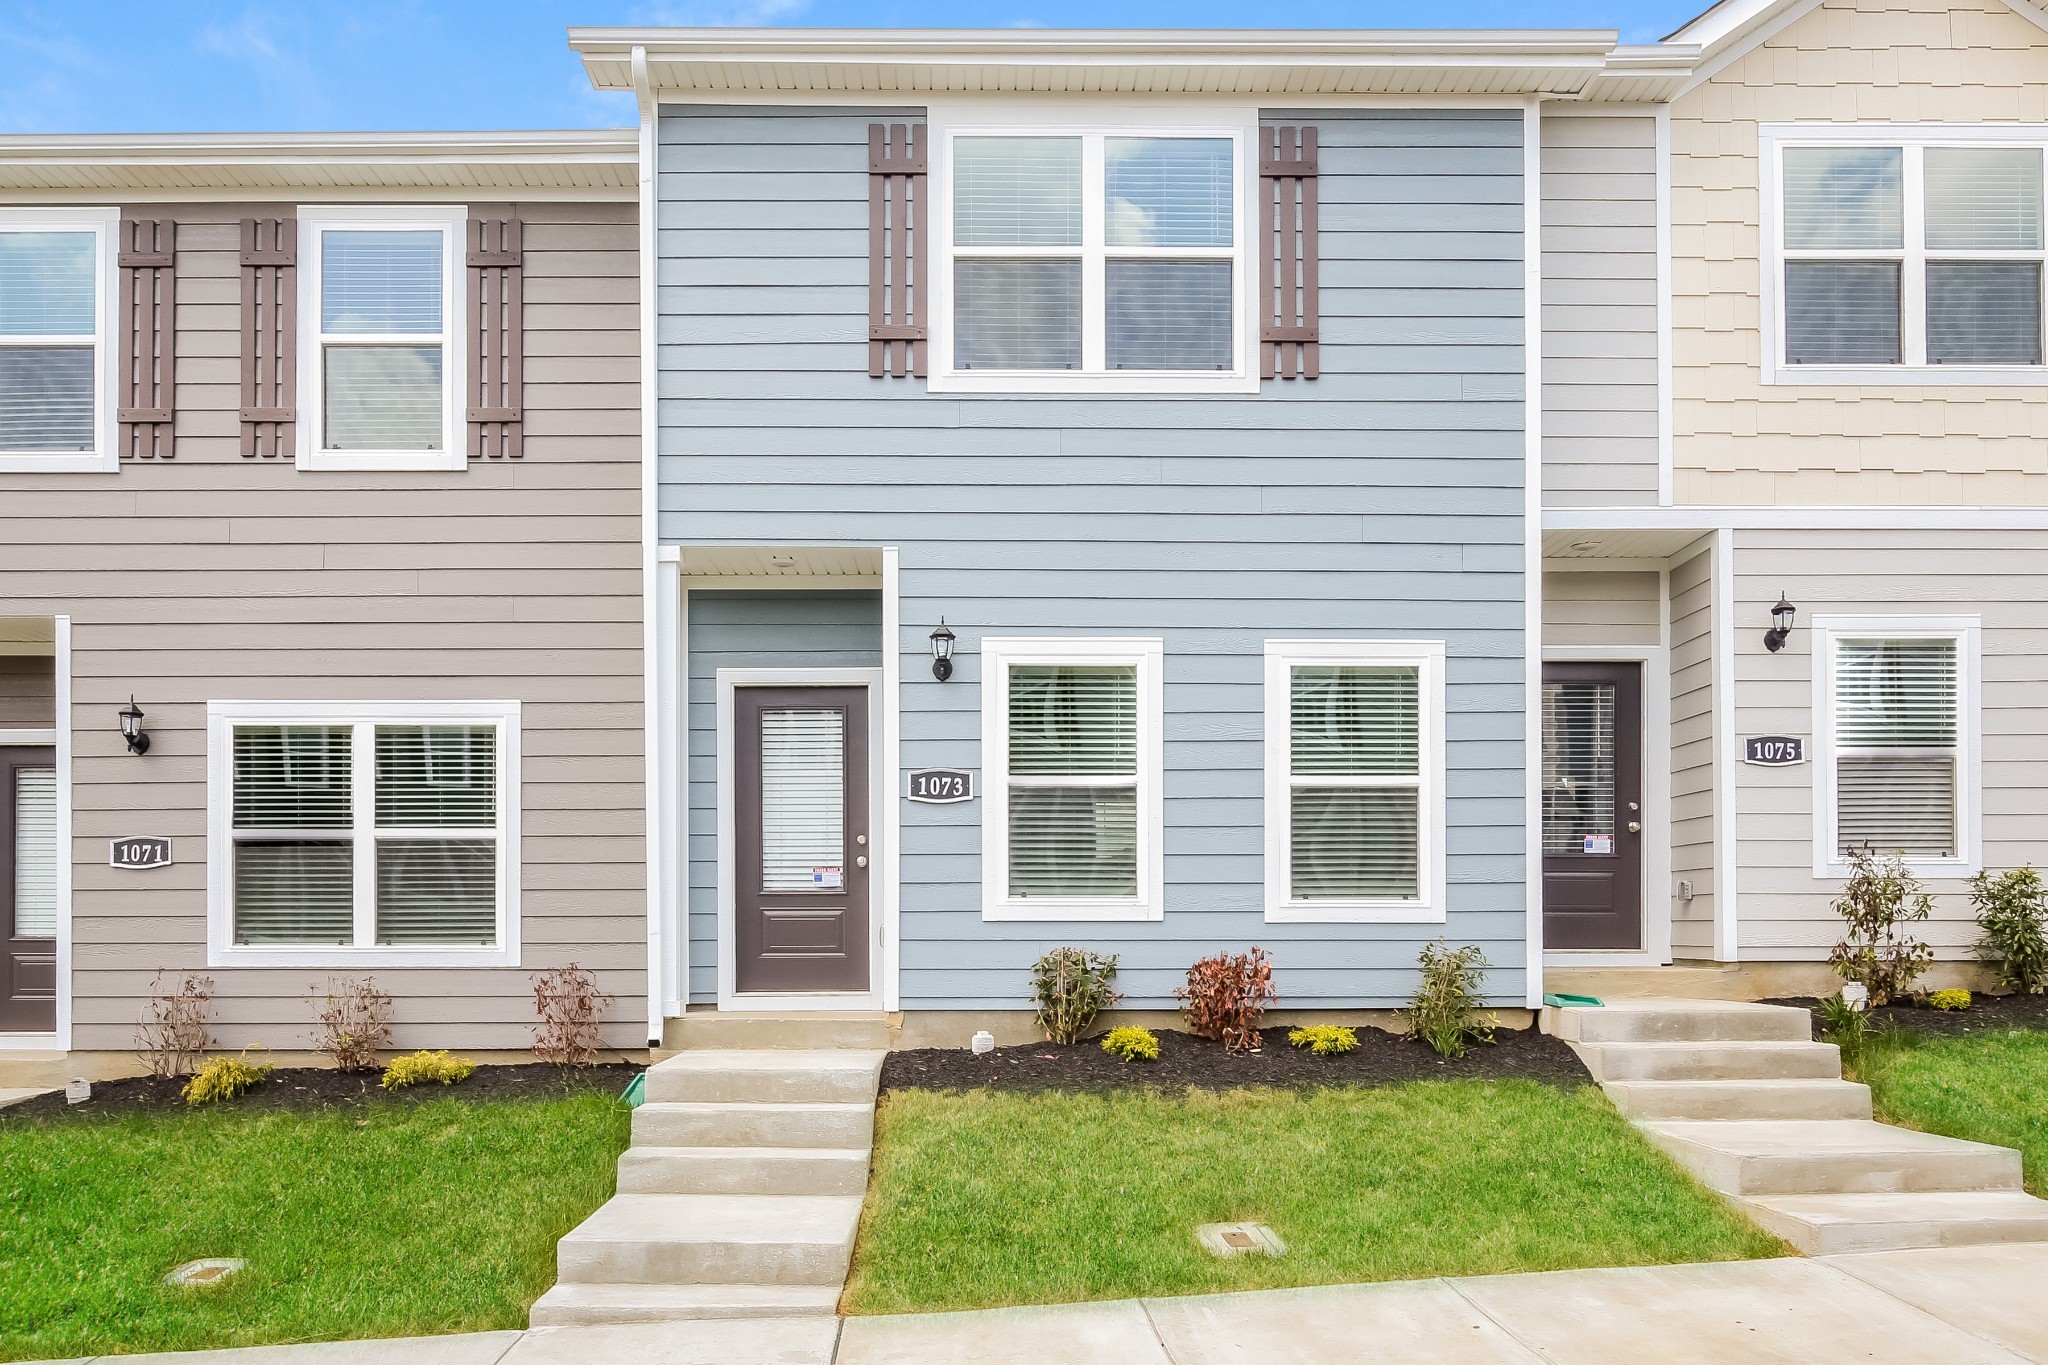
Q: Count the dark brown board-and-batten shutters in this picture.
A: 5